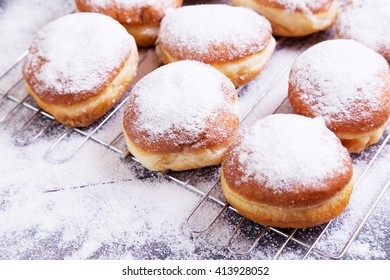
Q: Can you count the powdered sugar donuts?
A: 8